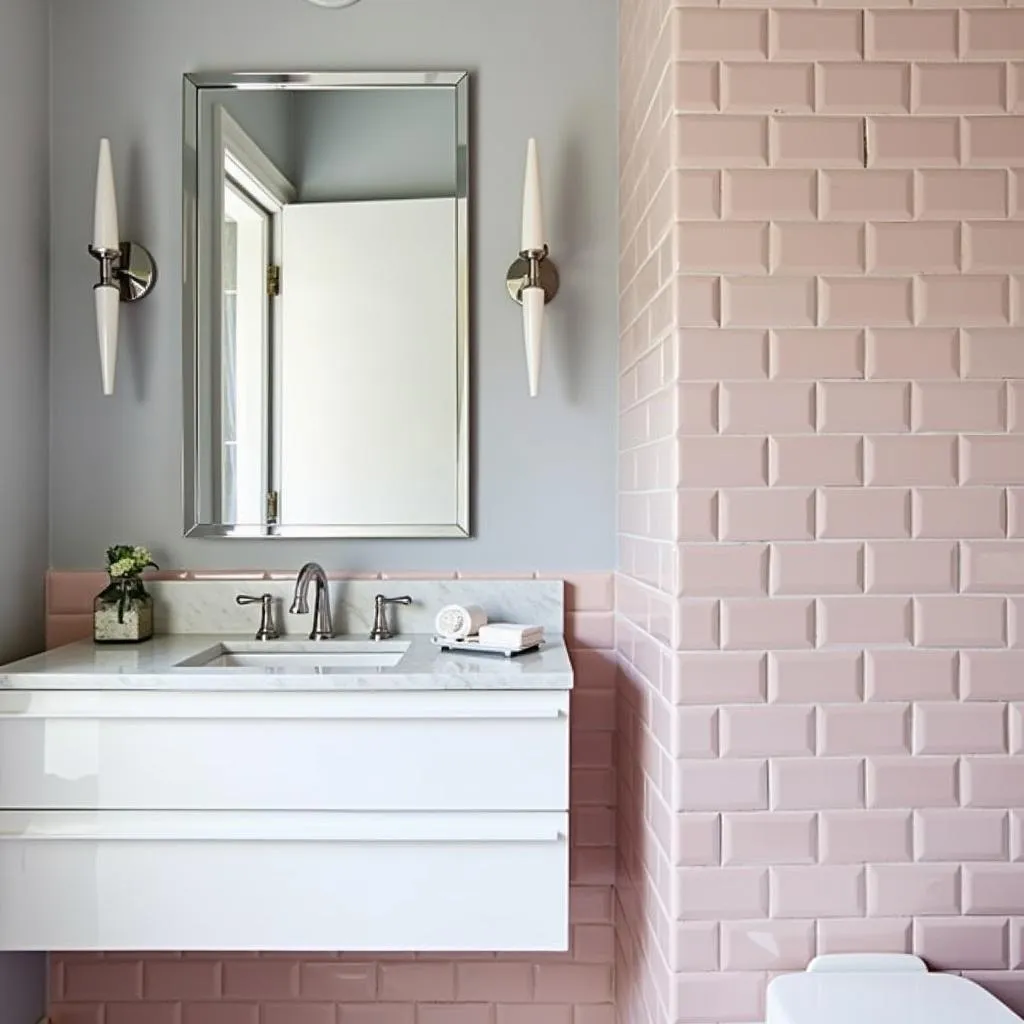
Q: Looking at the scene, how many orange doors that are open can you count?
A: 0